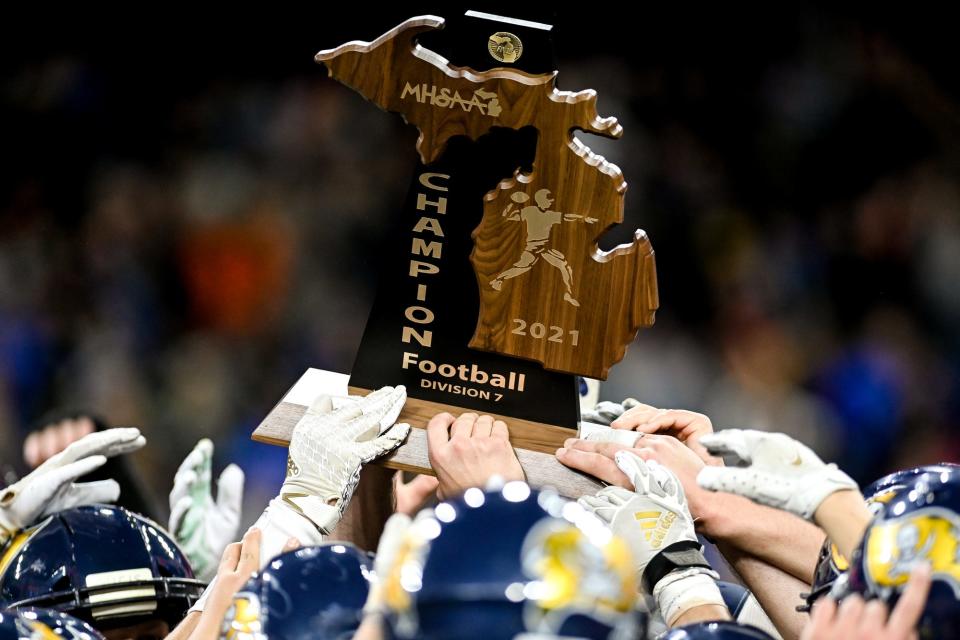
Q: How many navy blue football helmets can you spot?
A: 7